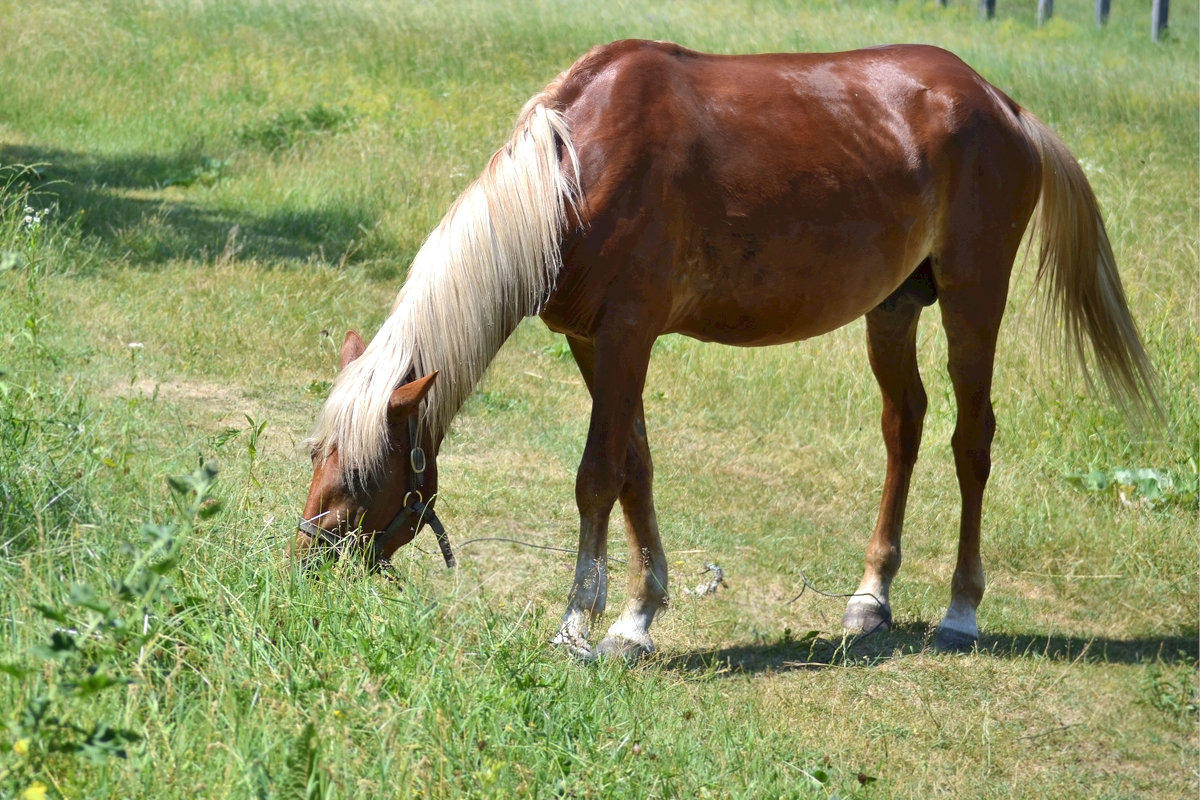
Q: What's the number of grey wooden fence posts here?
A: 5